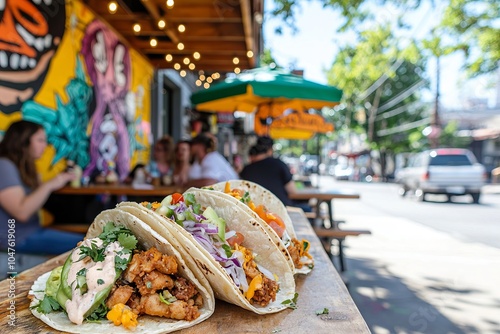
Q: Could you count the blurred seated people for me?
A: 5